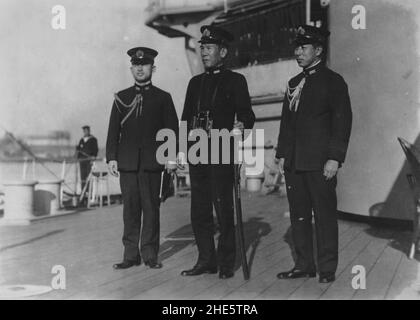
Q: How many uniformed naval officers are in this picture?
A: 3